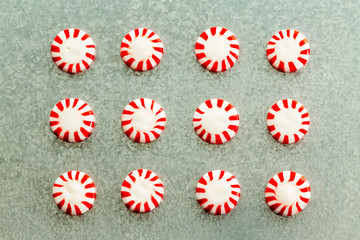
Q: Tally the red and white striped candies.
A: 12